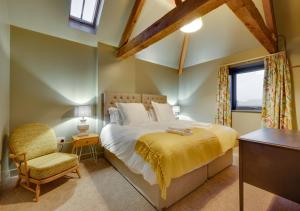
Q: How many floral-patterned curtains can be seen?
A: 2